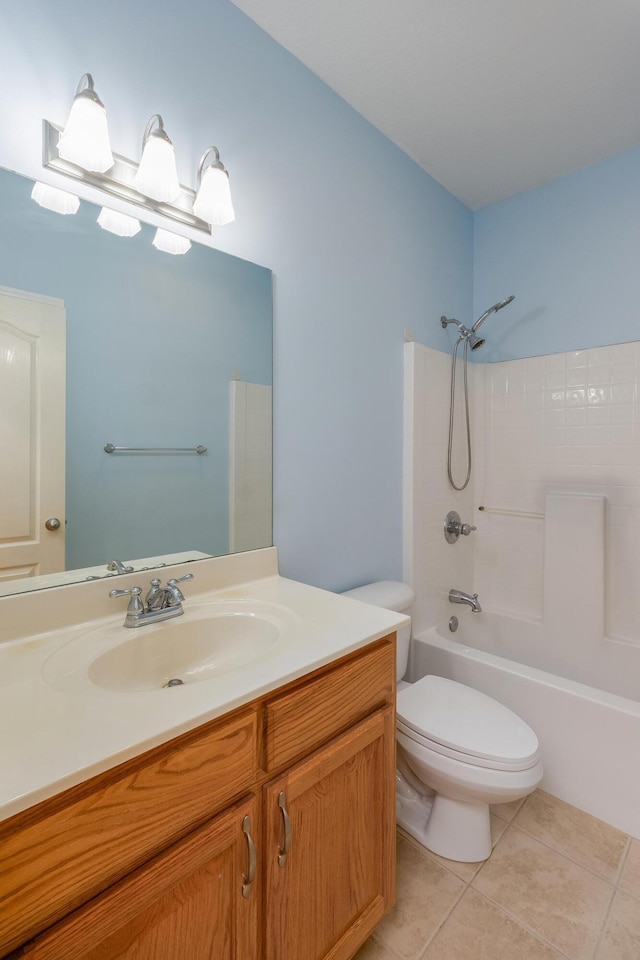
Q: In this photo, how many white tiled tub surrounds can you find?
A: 1